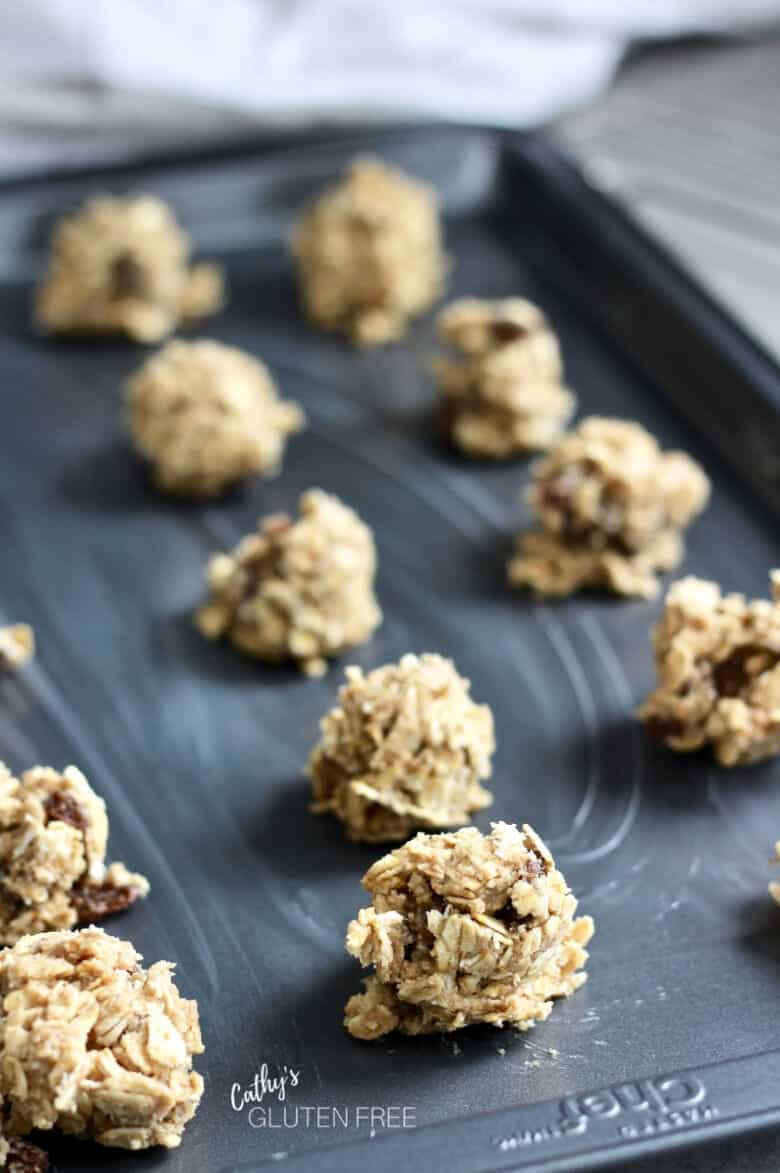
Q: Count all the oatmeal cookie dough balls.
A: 13